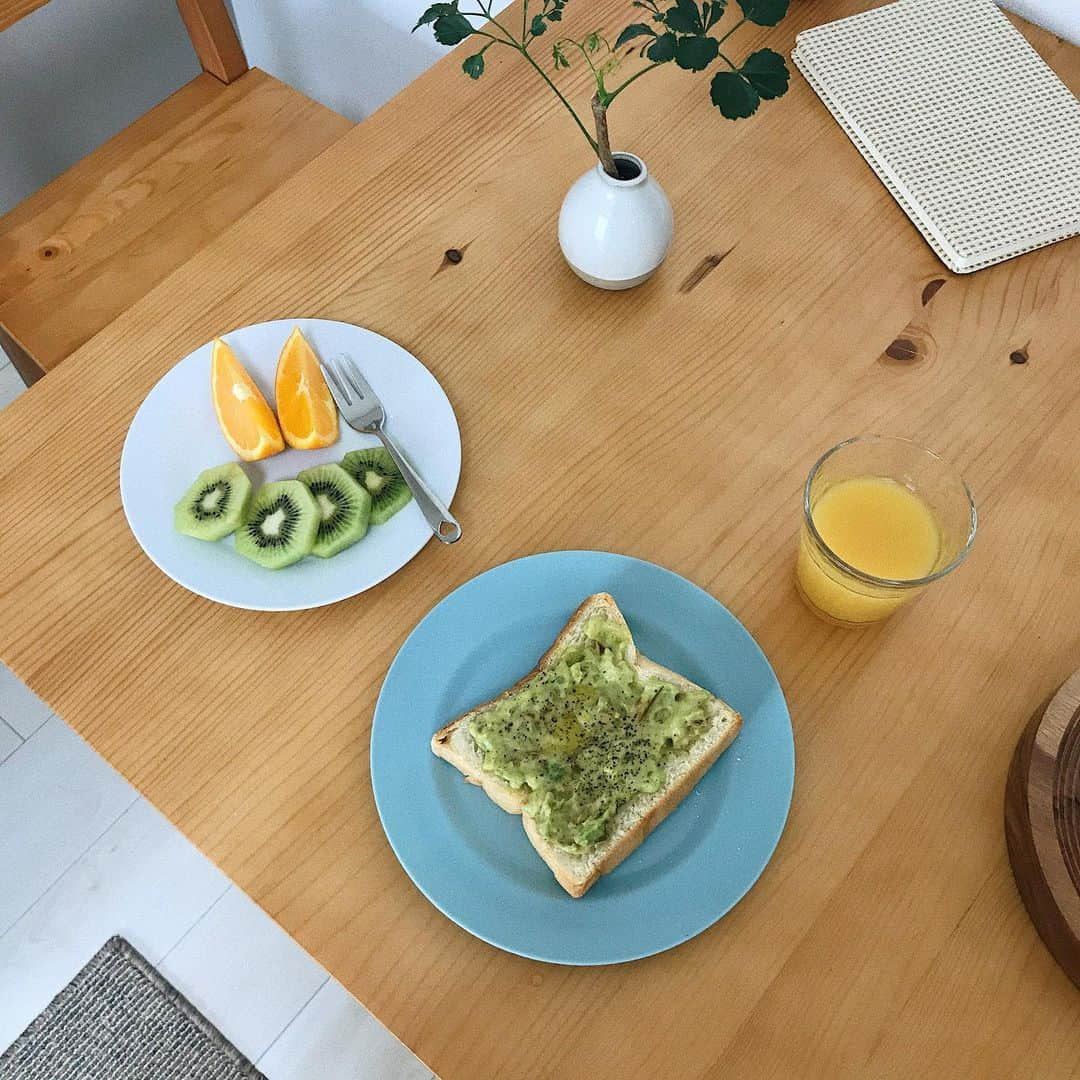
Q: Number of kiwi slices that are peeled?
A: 4